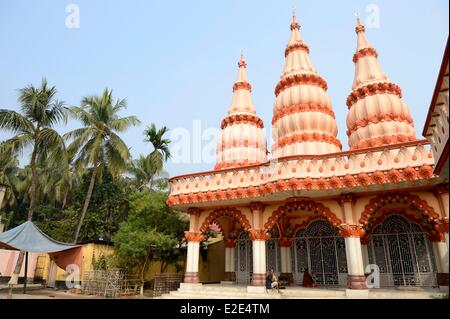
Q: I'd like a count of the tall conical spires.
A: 3